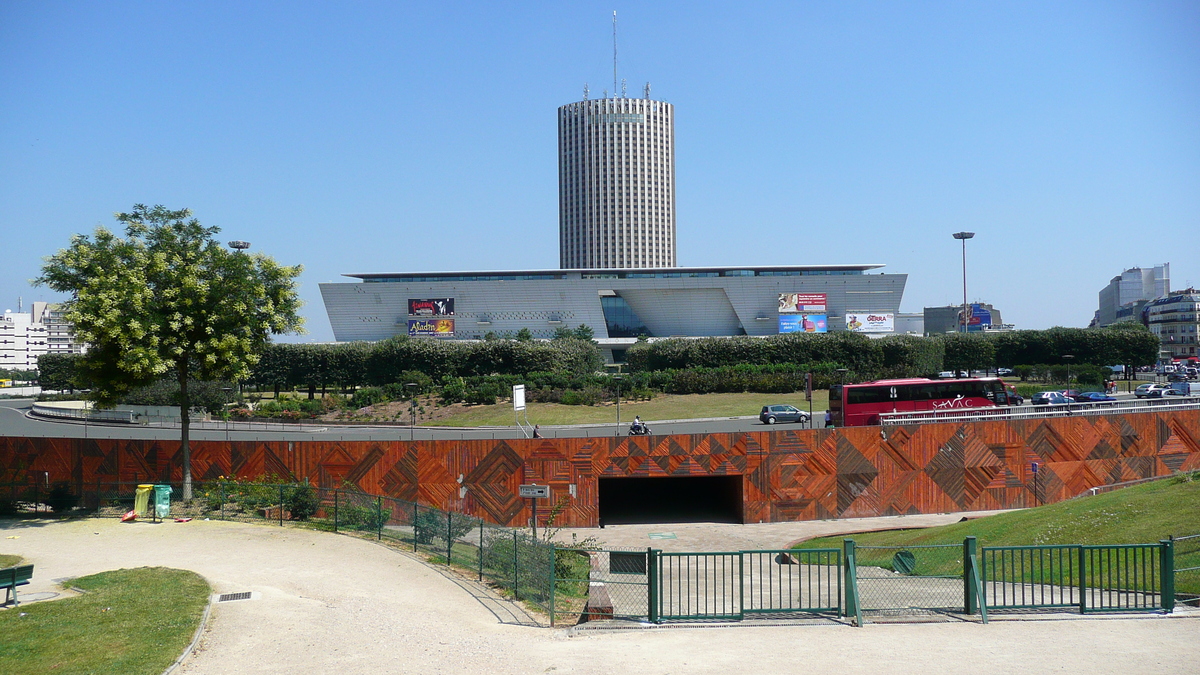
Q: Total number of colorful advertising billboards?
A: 5